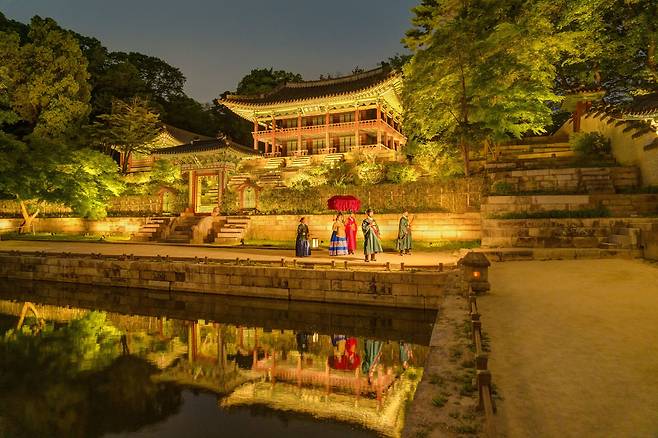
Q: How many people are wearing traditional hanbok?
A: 5